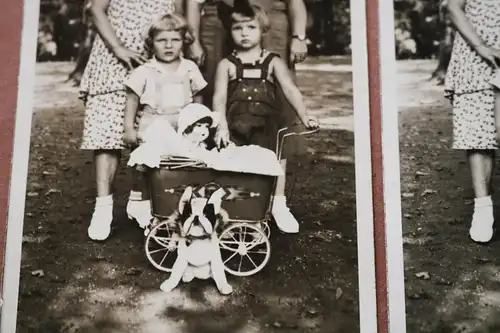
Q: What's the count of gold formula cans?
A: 0